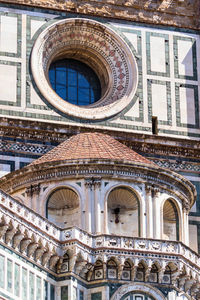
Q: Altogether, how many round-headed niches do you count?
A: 3